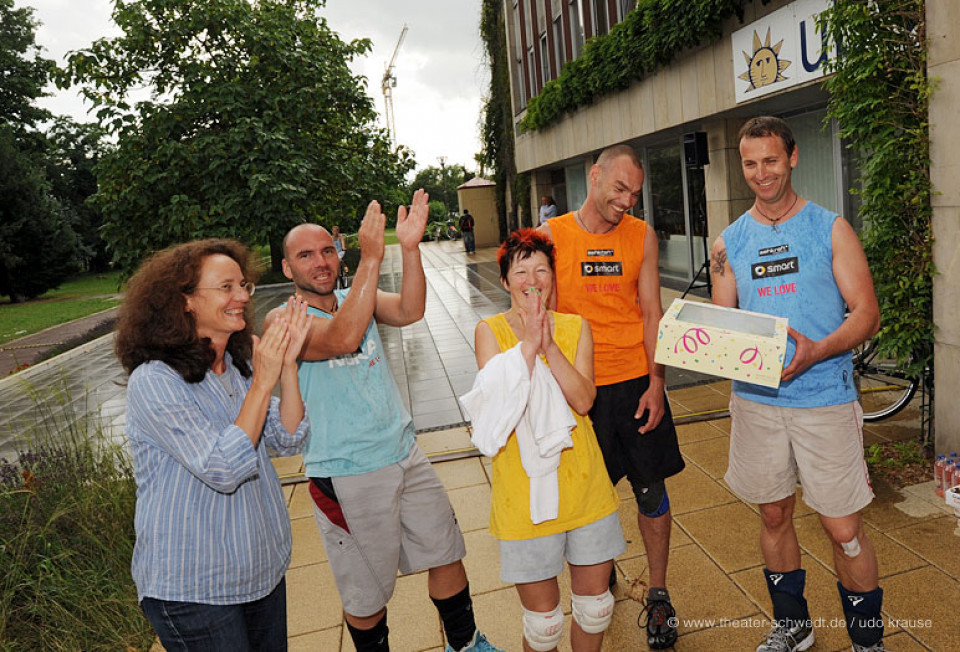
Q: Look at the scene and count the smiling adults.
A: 5